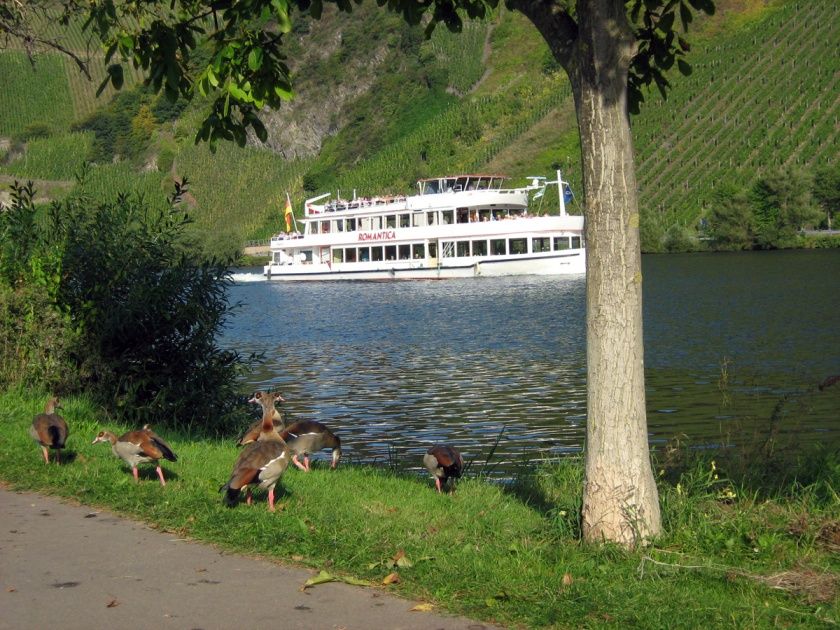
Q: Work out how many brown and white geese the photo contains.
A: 6